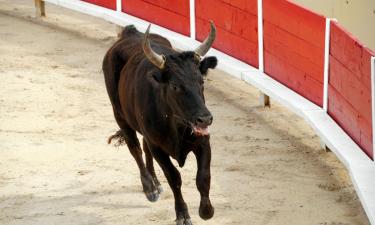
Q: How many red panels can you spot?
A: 5